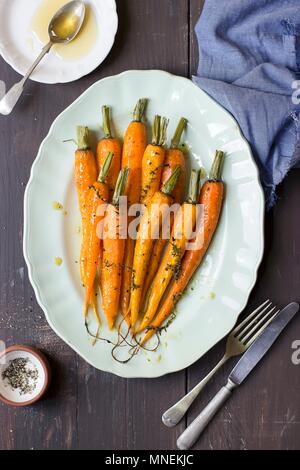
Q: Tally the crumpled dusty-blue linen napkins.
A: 1